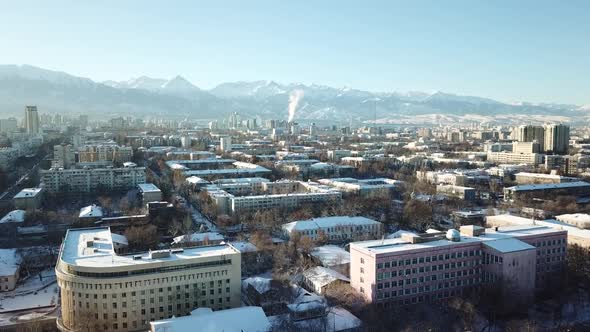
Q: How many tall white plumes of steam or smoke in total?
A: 1